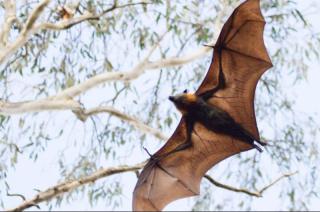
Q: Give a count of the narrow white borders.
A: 0